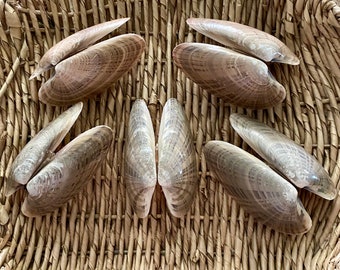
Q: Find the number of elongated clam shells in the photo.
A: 10